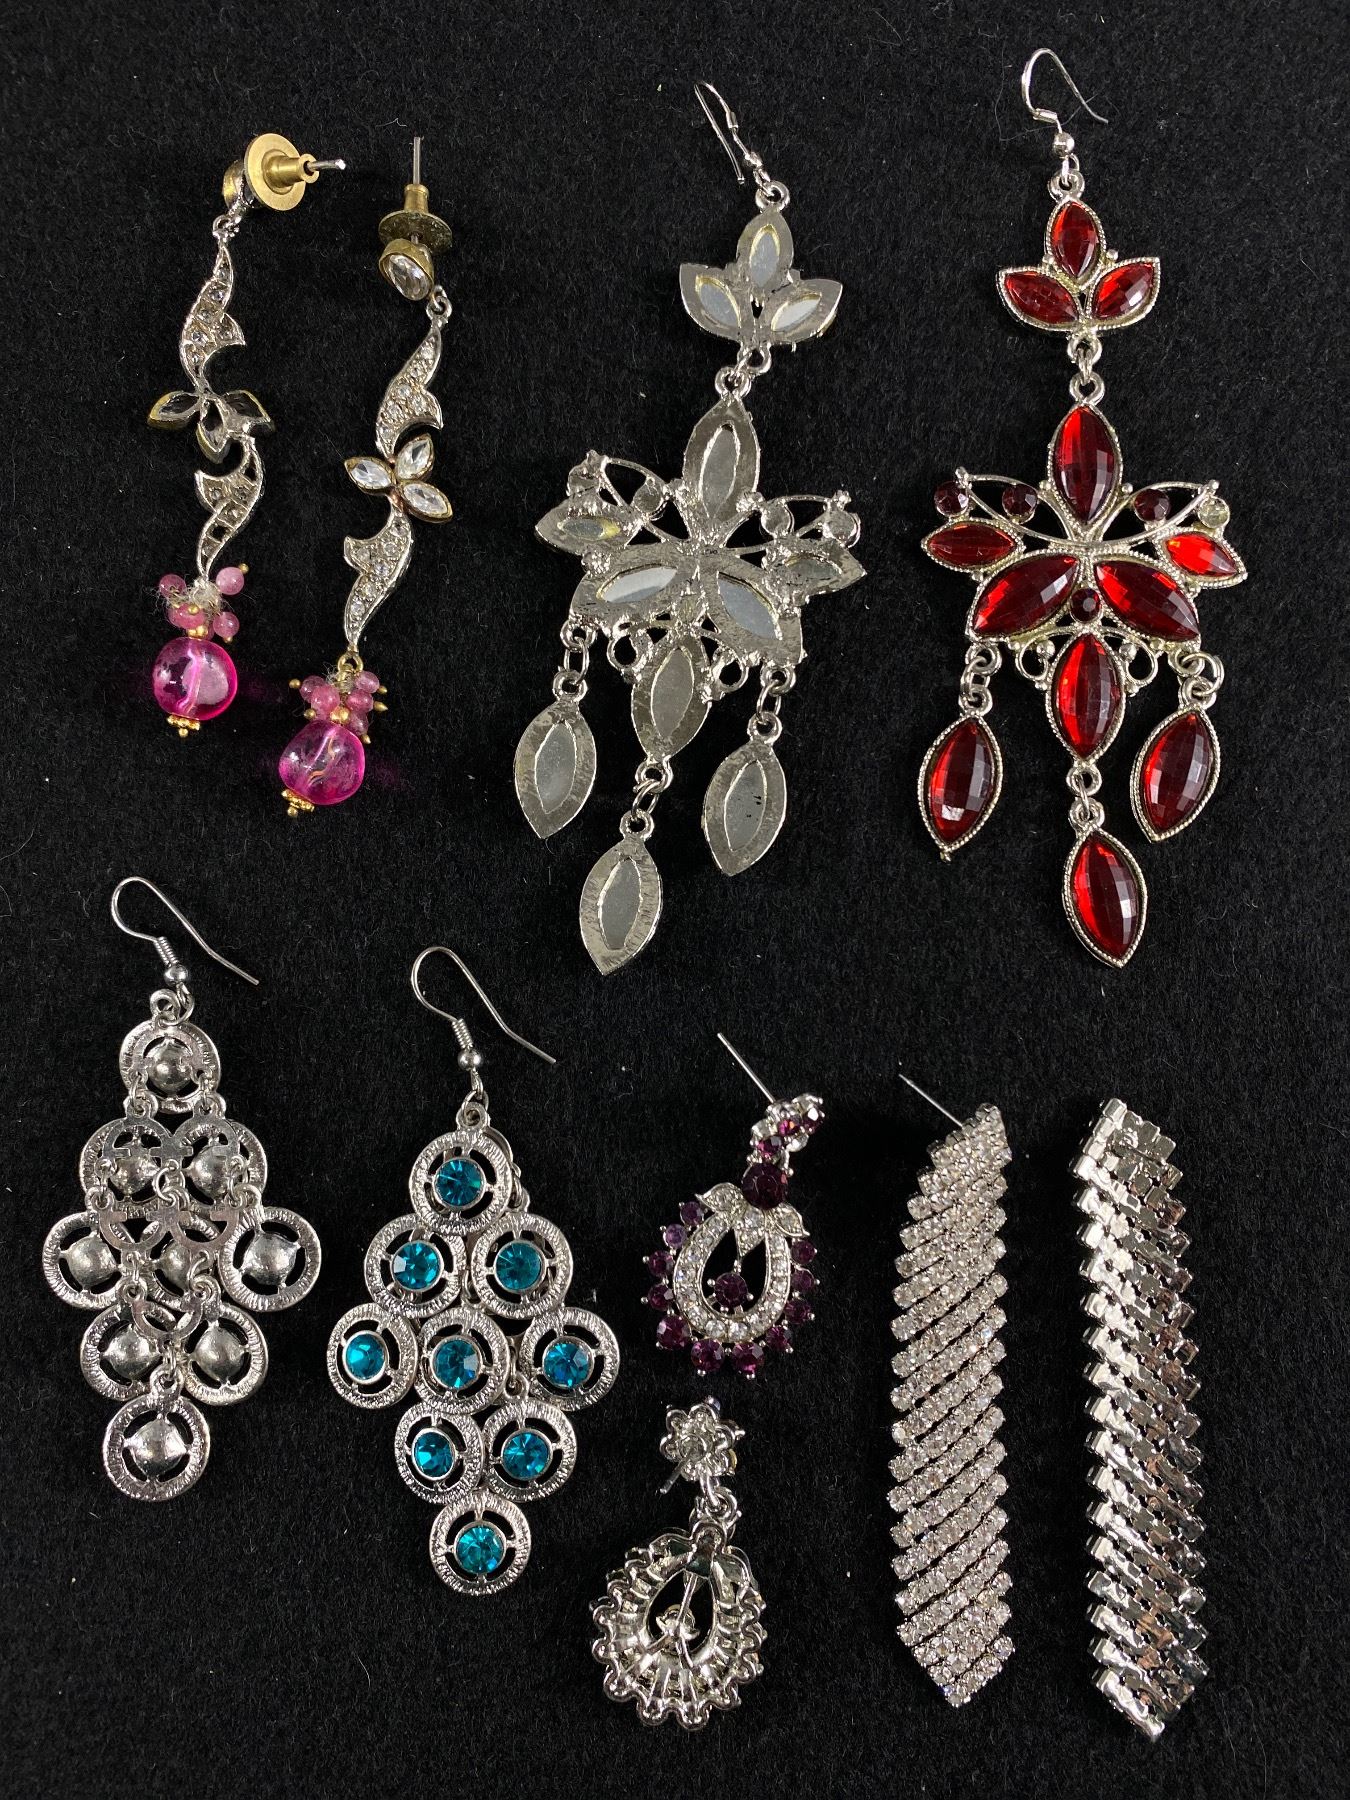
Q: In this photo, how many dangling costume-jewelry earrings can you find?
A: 10